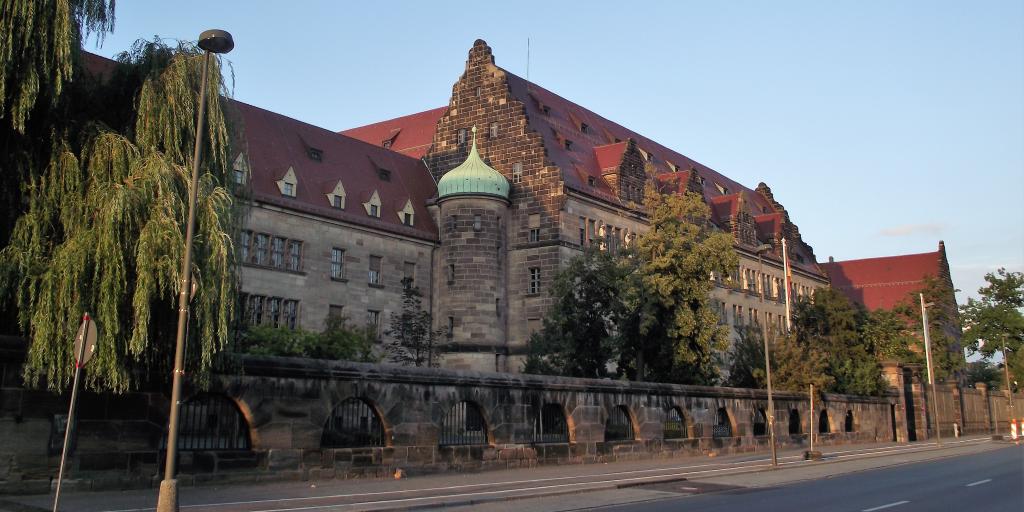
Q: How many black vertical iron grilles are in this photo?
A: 11